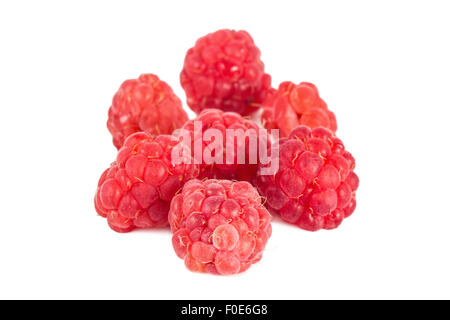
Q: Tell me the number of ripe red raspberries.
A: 7